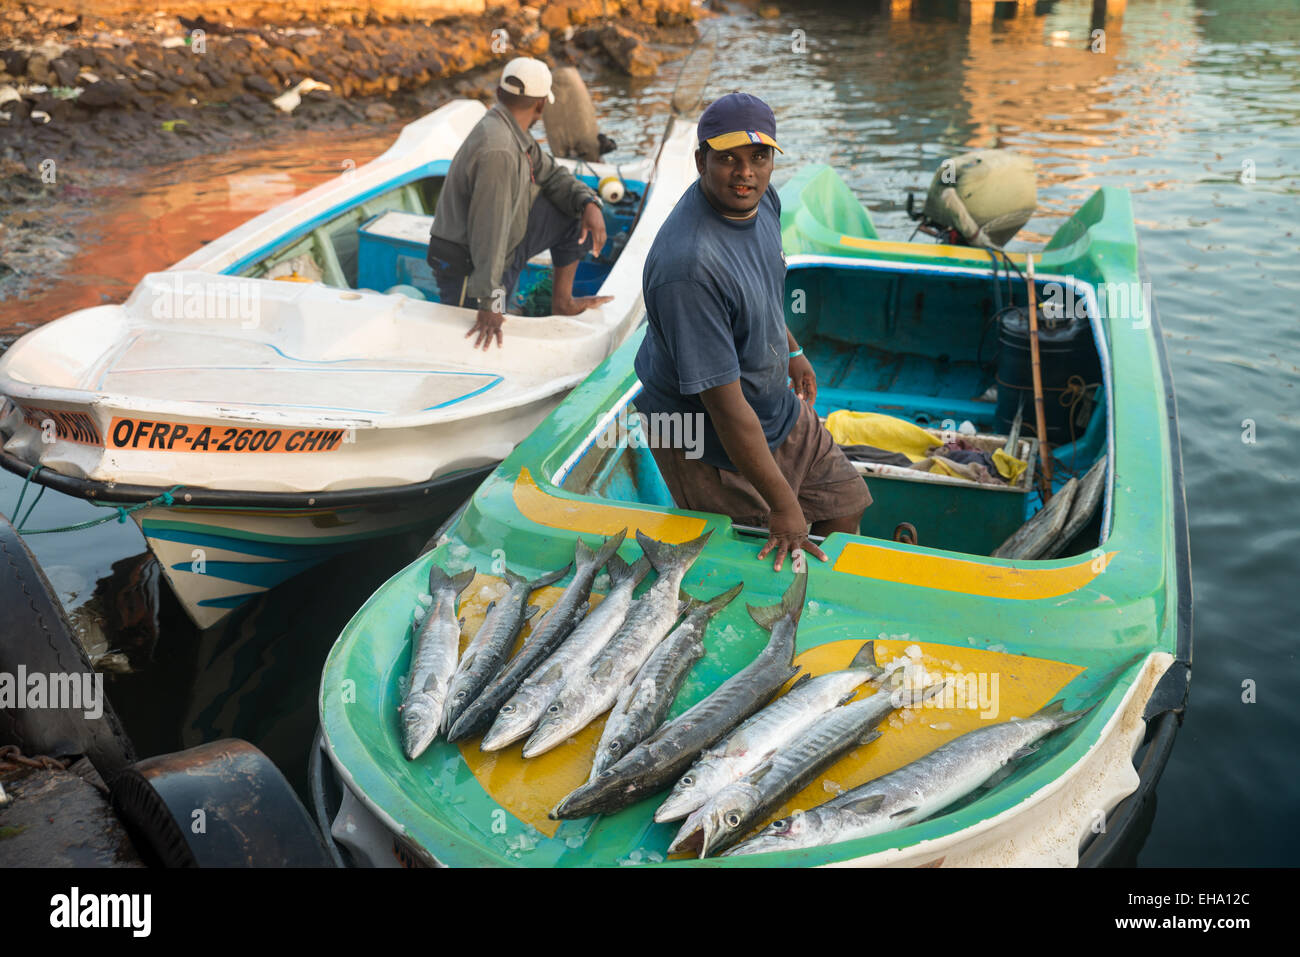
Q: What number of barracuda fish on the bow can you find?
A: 10